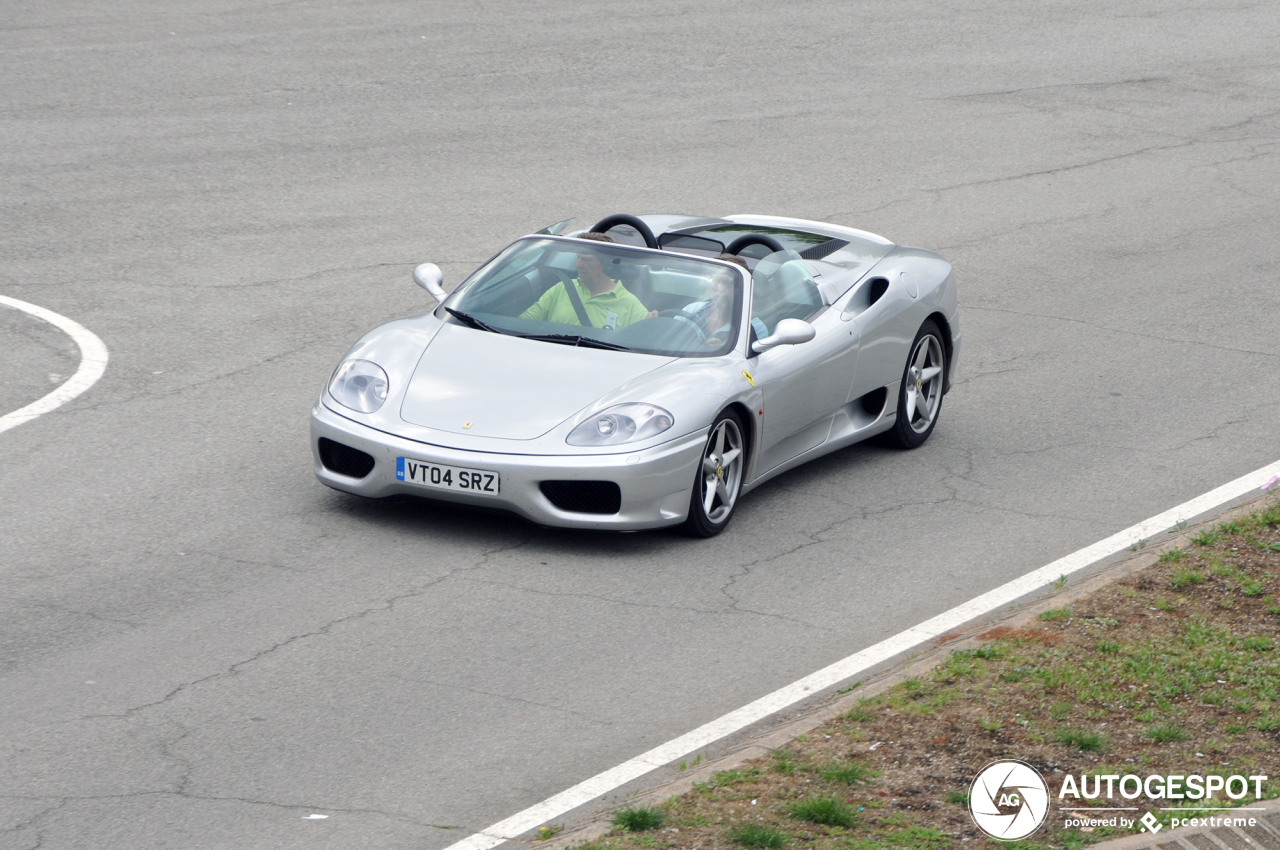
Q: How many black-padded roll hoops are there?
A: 2